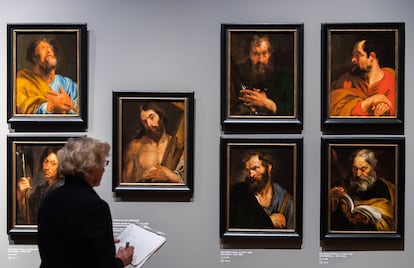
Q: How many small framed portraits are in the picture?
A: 7